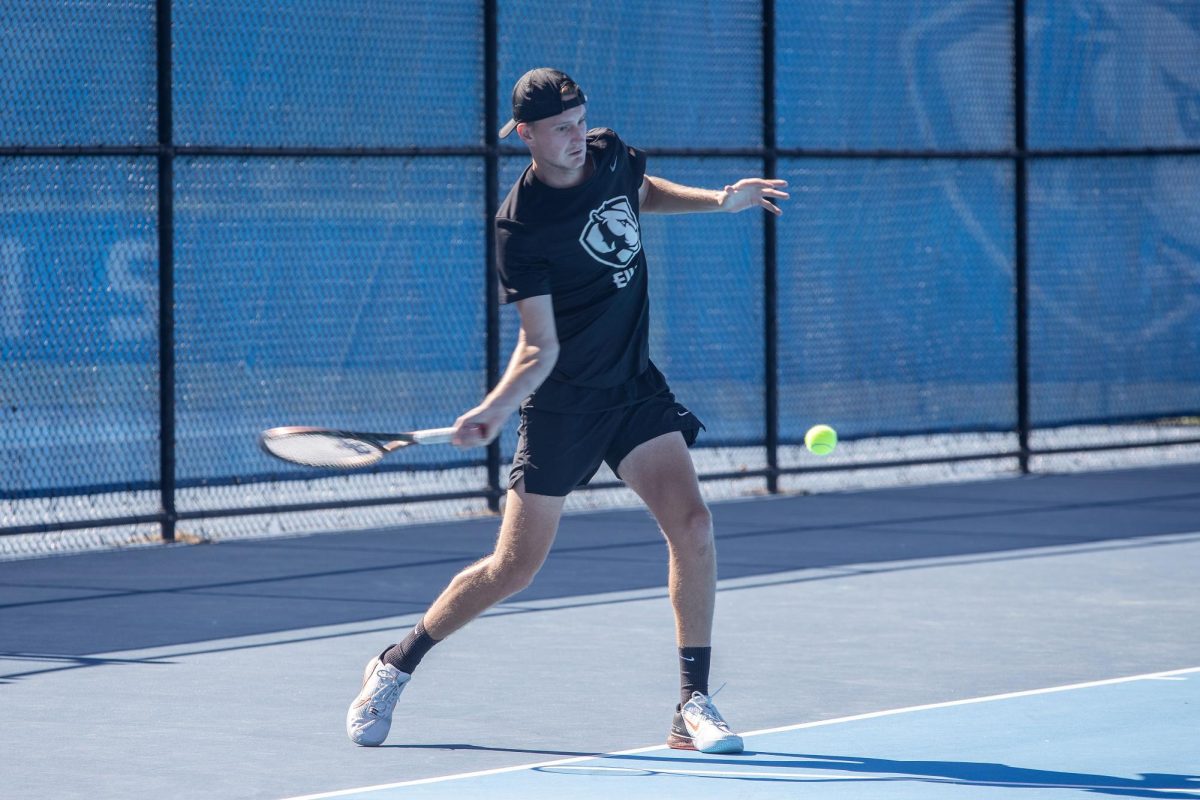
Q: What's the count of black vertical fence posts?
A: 4